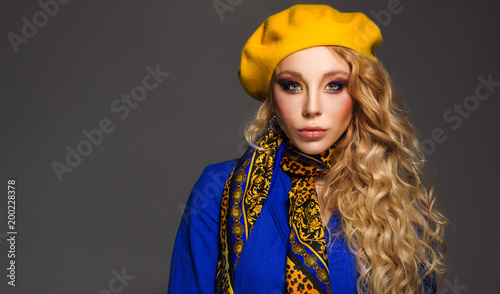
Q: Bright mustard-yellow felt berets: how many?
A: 1